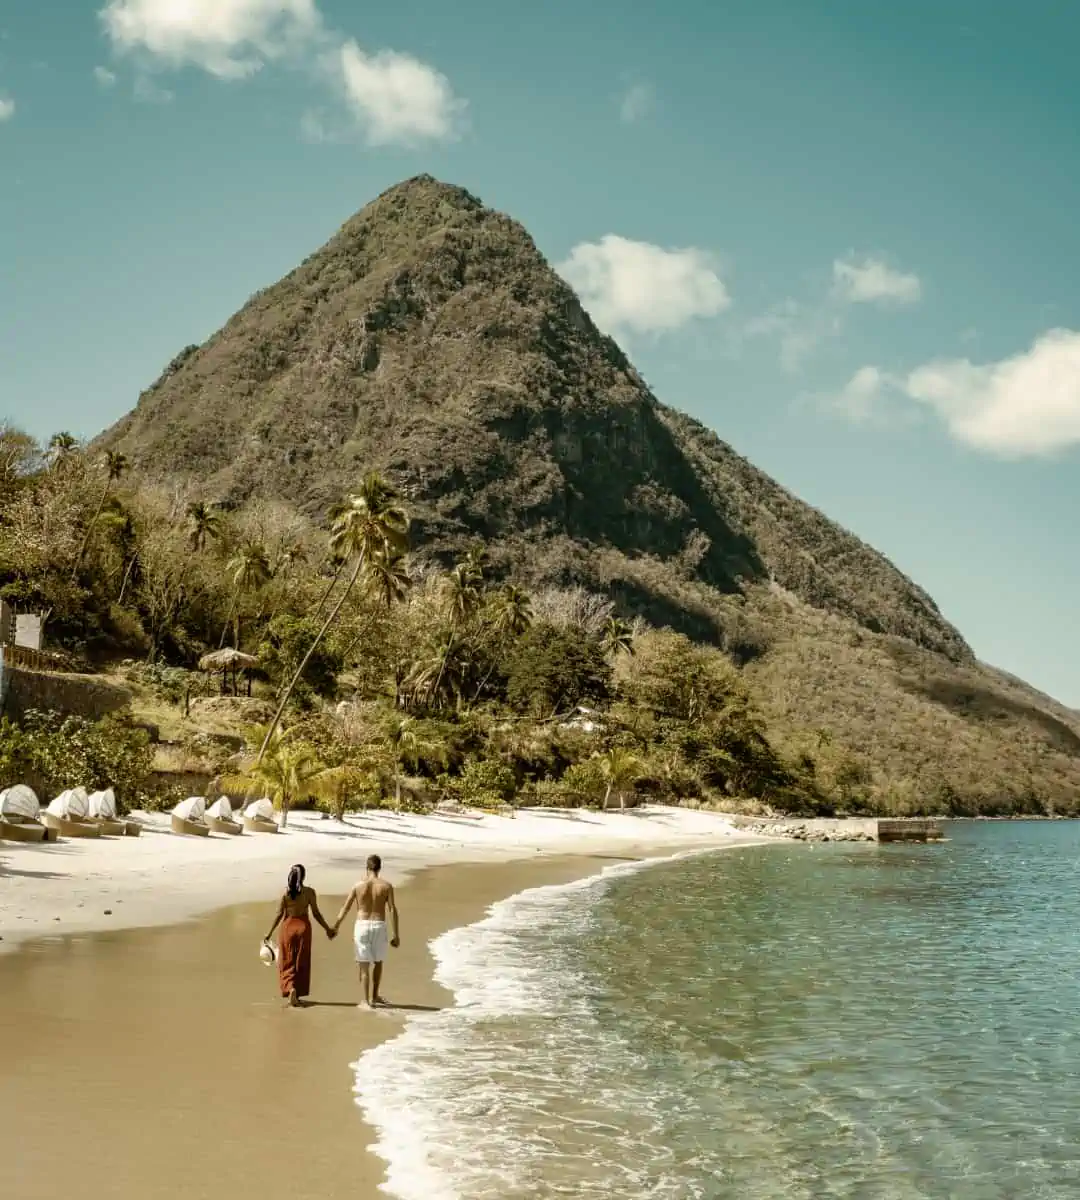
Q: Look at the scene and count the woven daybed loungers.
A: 6